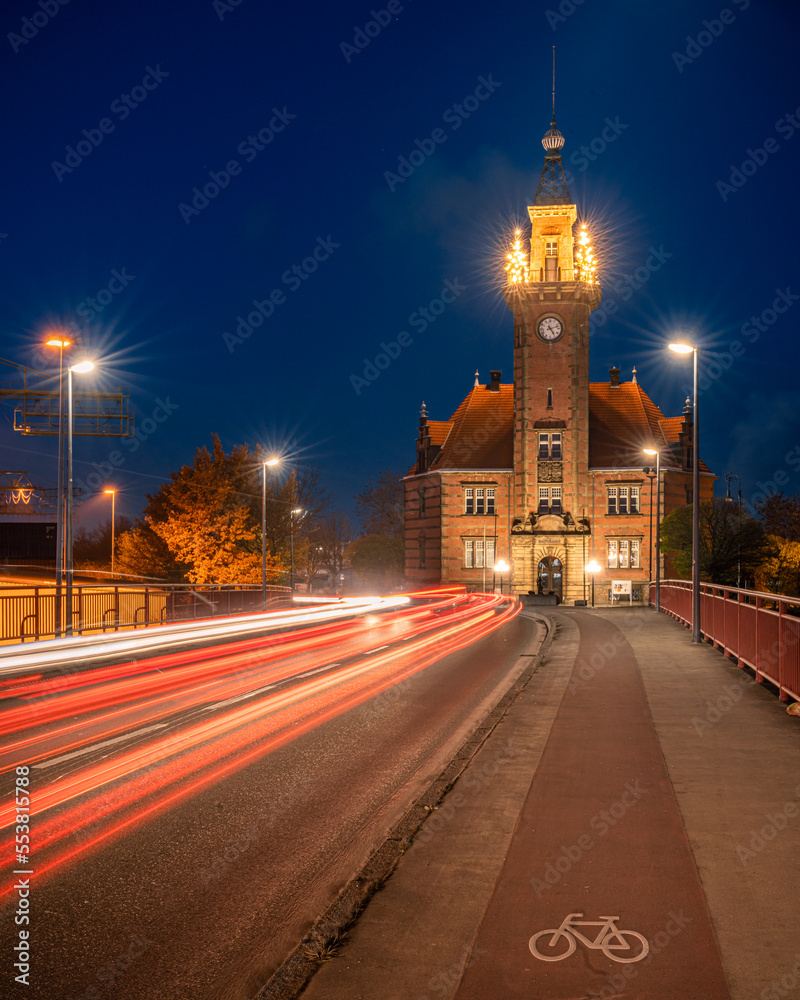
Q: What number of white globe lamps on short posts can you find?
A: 2